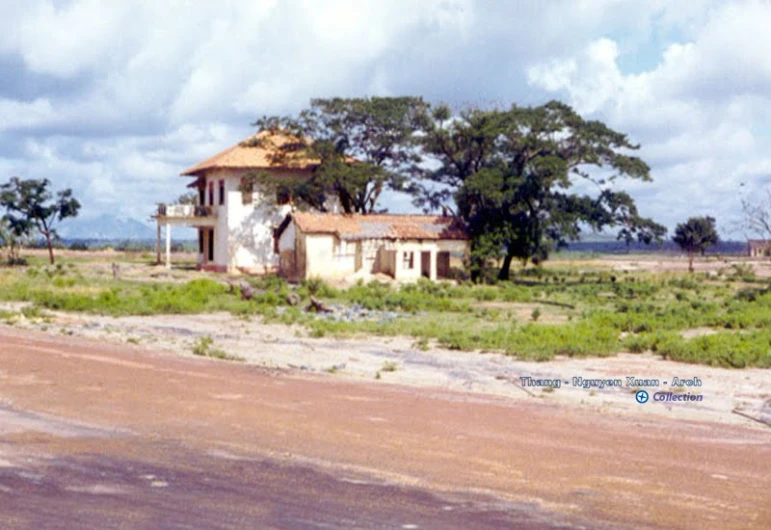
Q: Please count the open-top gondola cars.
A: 0